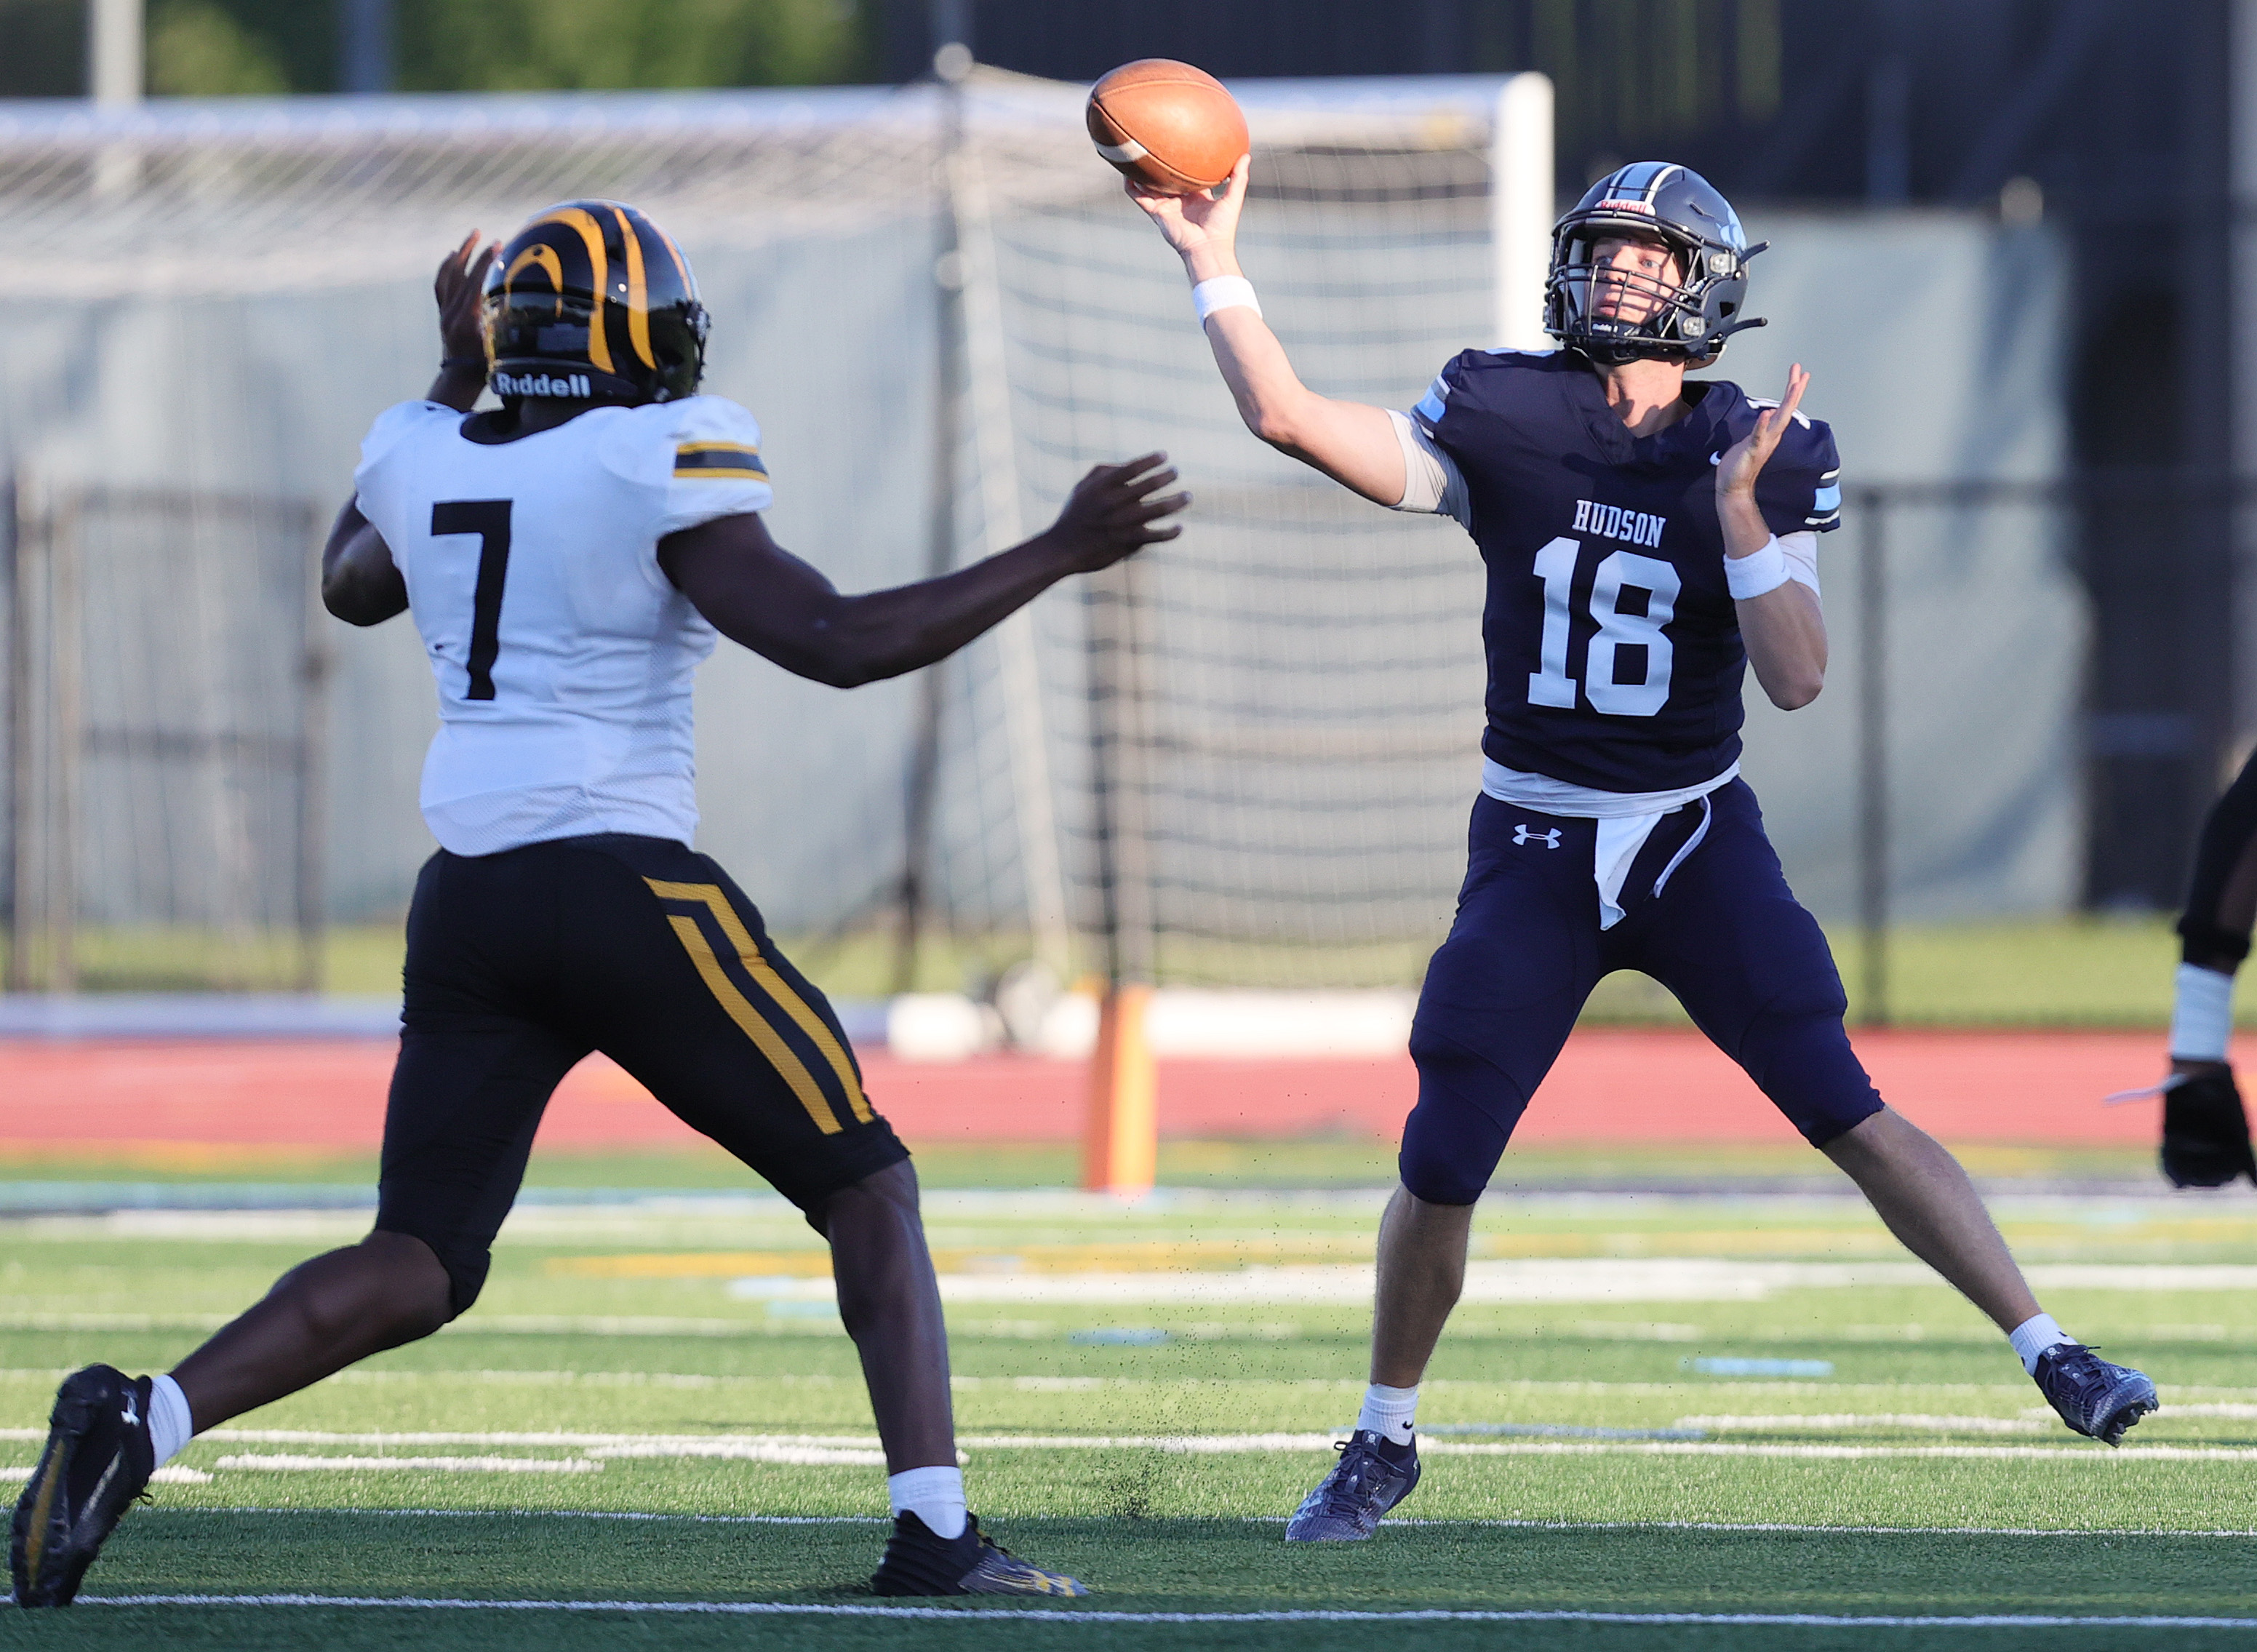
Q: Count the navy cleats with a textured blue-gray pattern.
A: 2